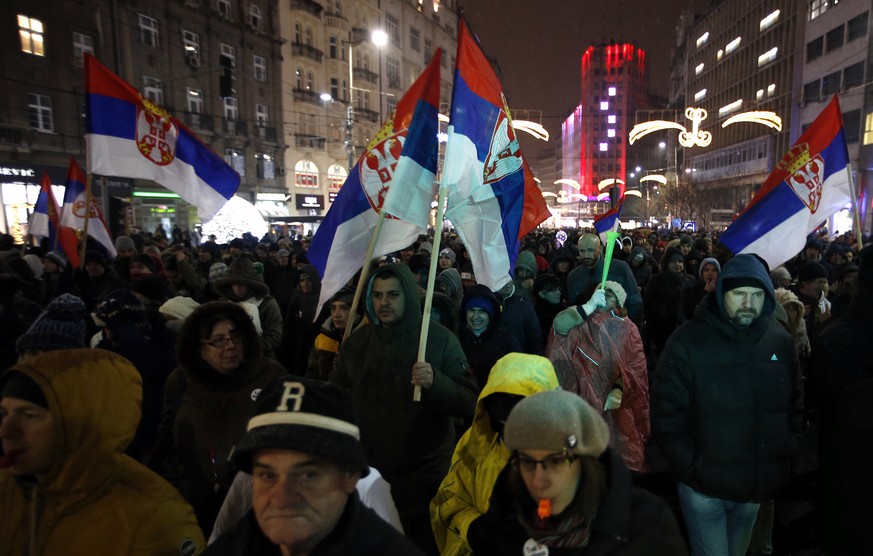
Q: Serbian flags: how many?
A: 7